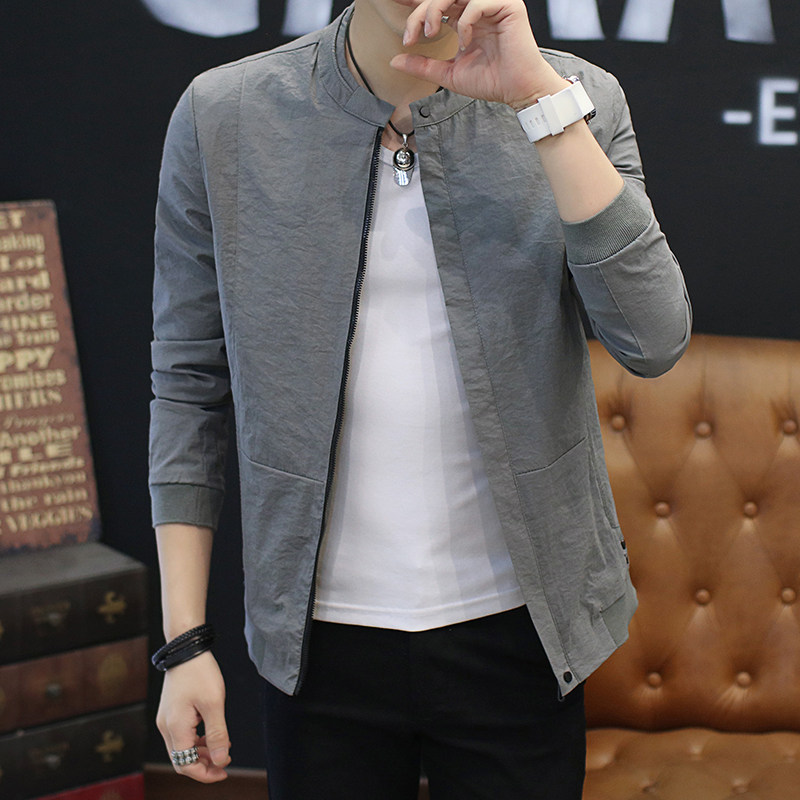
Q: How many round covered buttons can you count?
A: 9